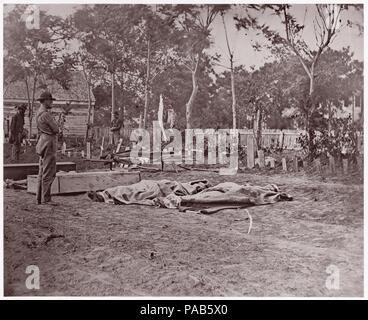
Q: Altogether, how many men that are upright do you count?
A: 3